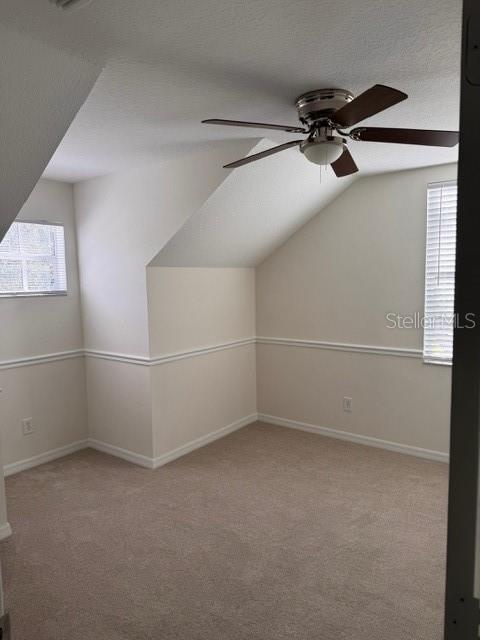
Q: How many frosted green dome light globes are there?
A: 0